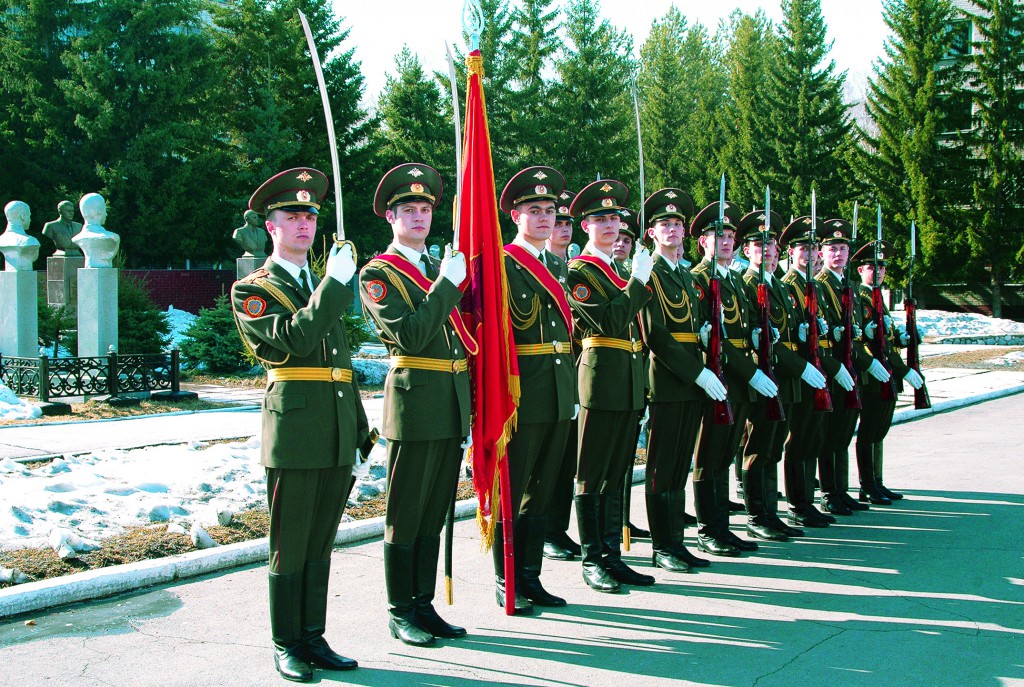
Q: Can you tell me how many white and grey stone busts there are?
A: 4